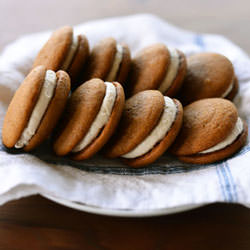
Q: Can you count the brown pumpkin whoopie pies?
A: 8